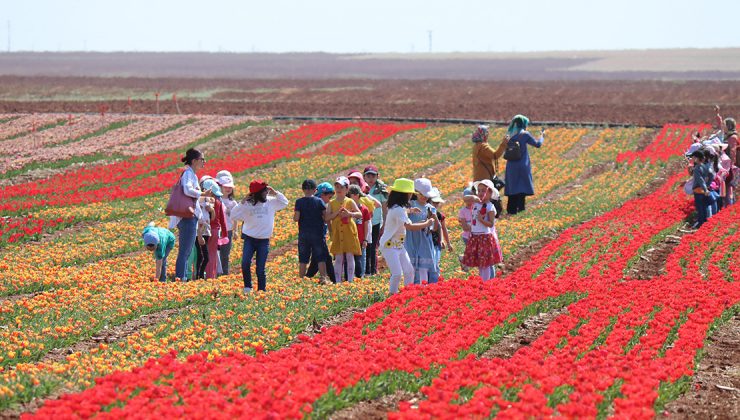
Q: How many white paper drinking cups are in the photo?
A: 0